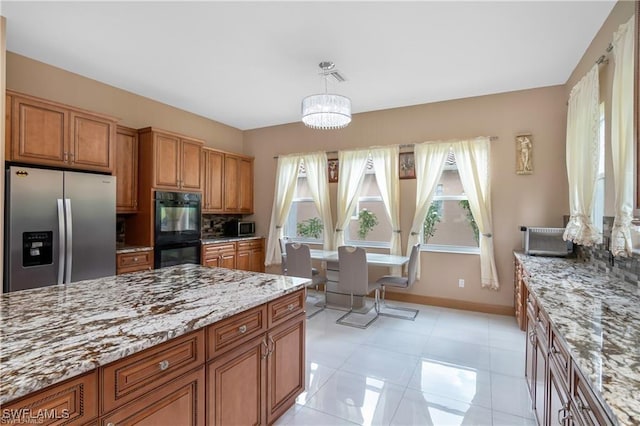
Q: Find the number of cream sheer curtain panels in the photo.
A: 8